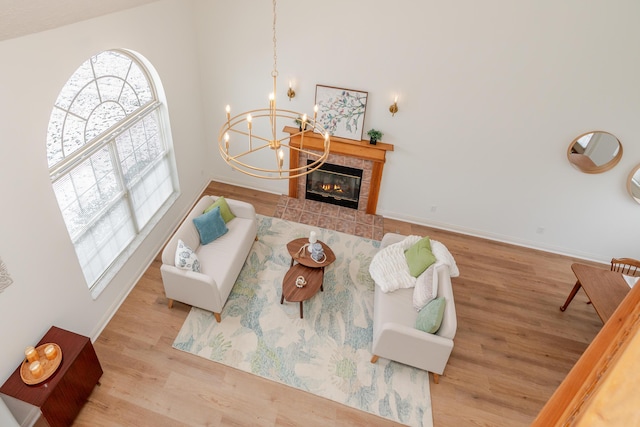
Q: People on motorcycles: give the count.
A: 0